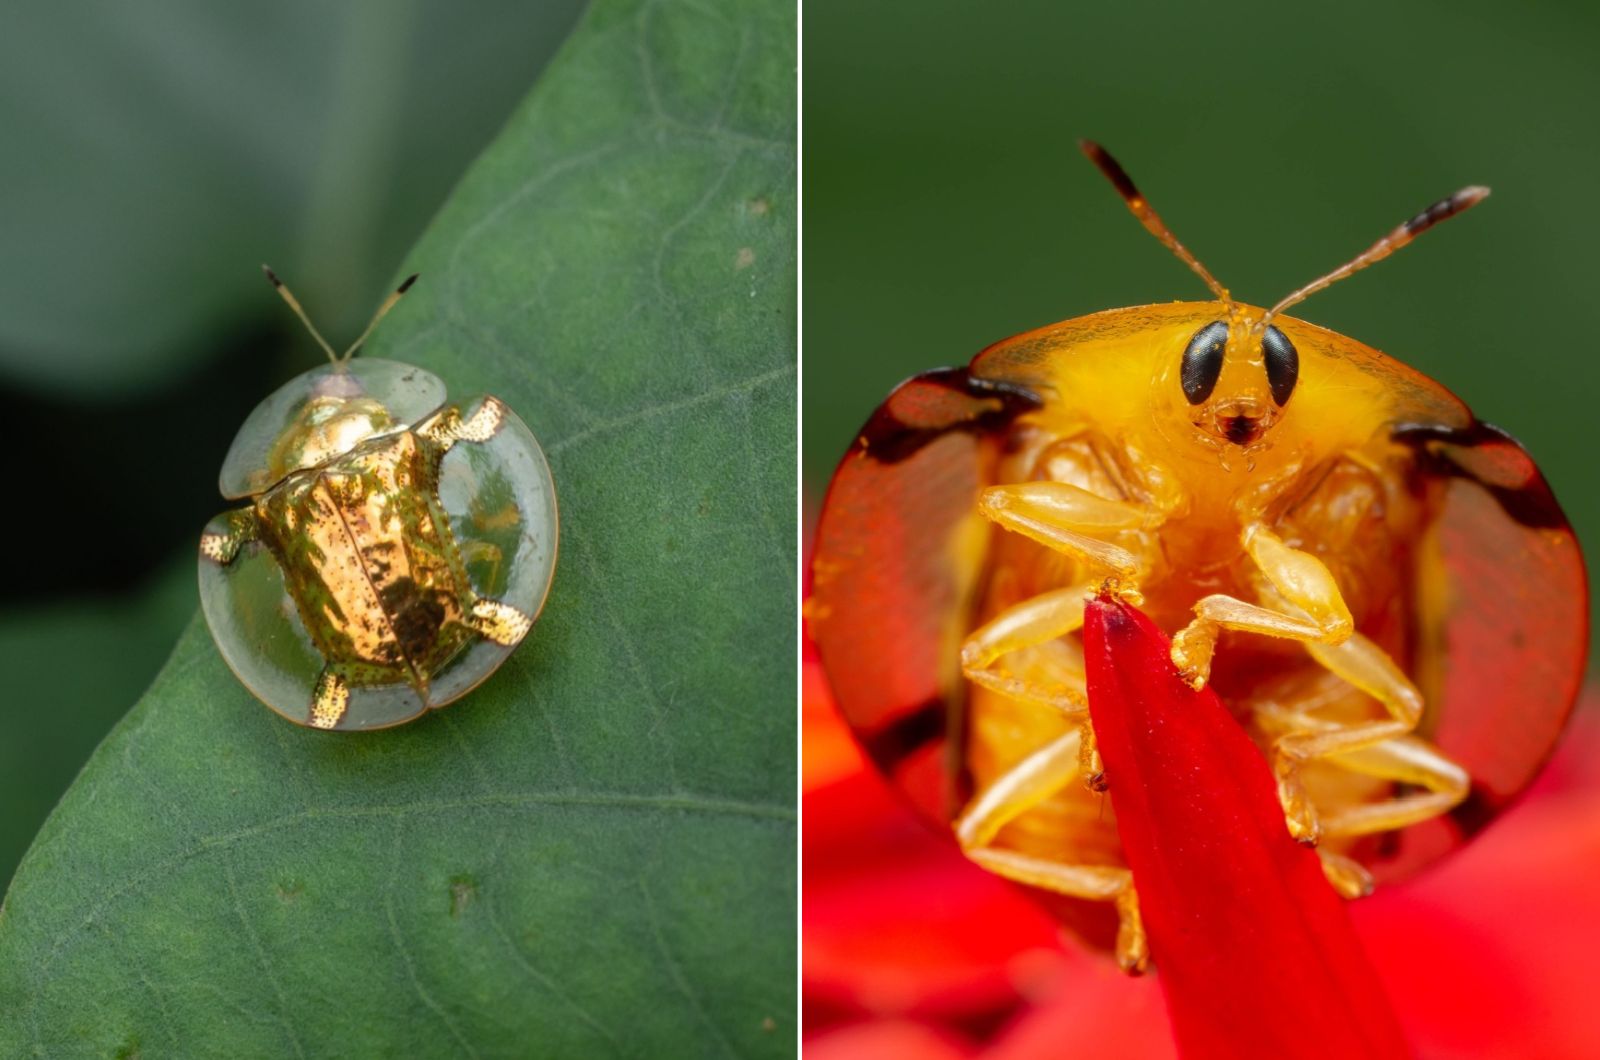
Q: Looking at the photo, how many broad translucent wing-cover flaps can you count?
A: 4